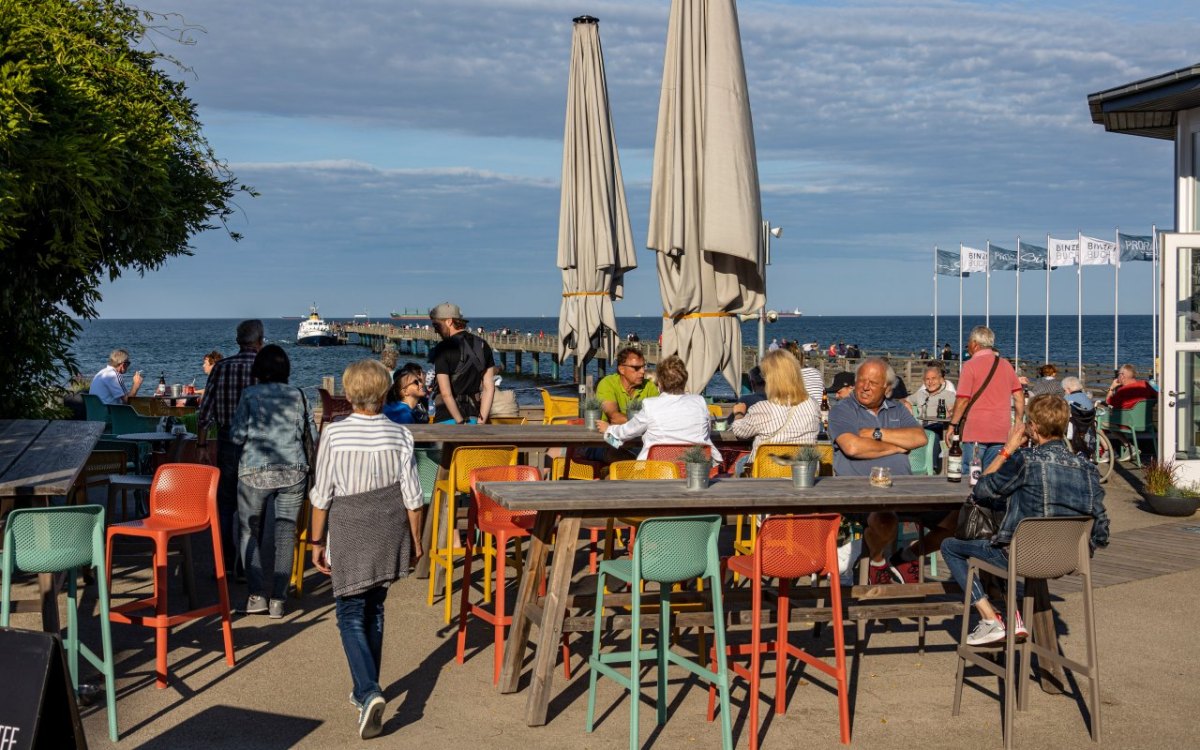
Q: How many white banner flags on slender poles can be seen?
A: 3